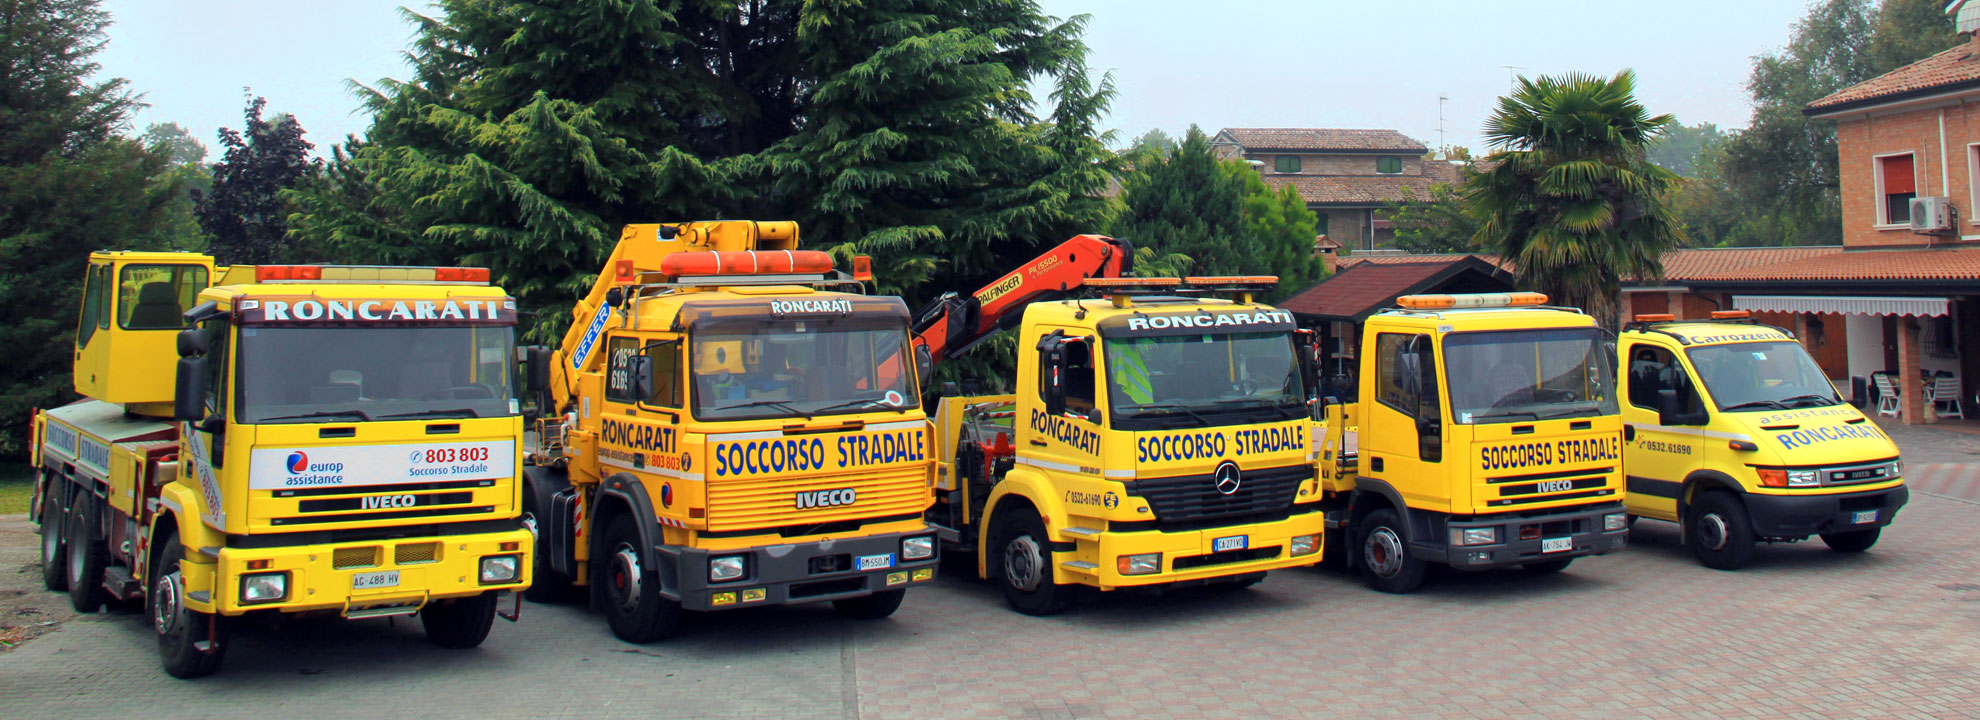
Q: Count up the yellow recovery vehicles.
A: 5